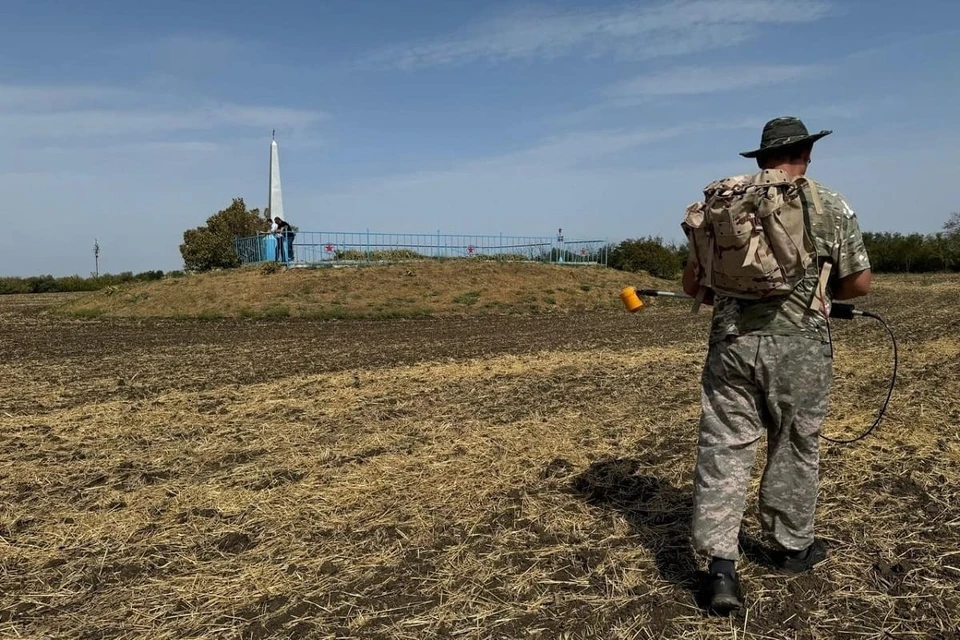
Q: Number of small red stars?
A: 3